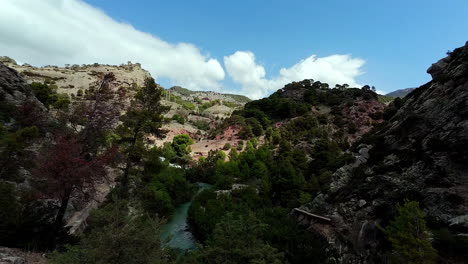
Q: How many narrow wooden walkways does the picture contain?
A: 1